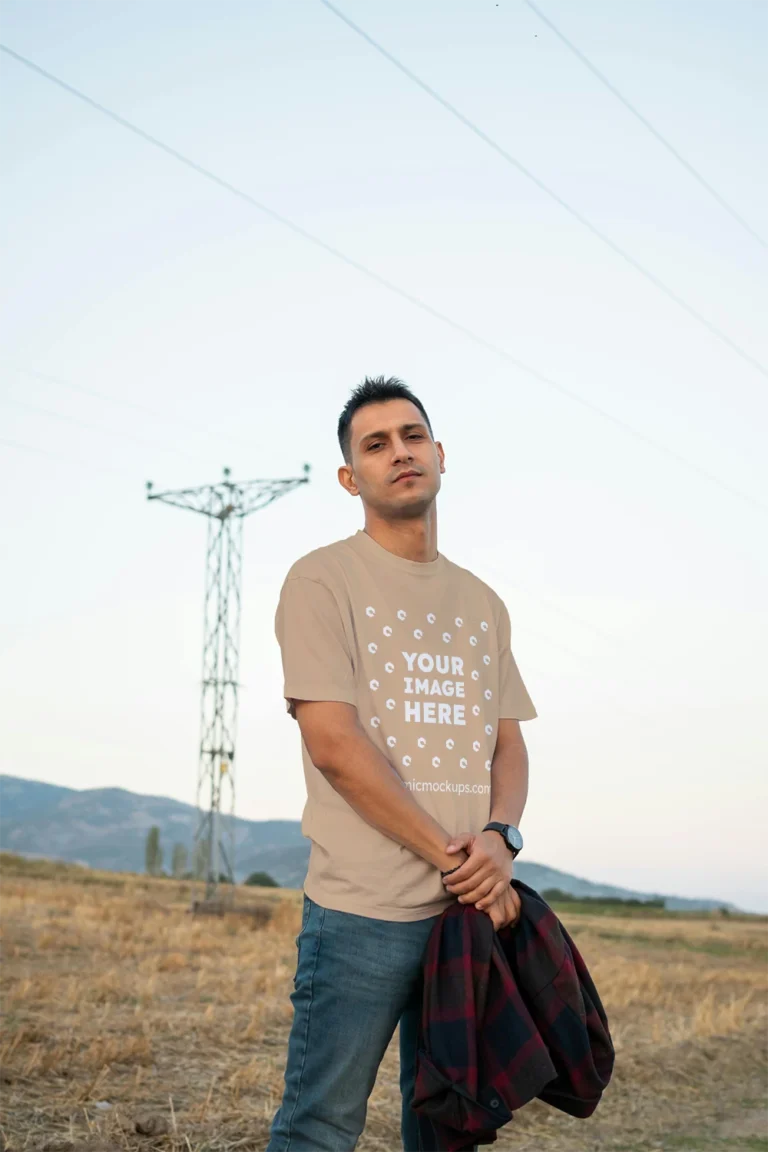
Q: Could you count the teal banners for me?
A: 0